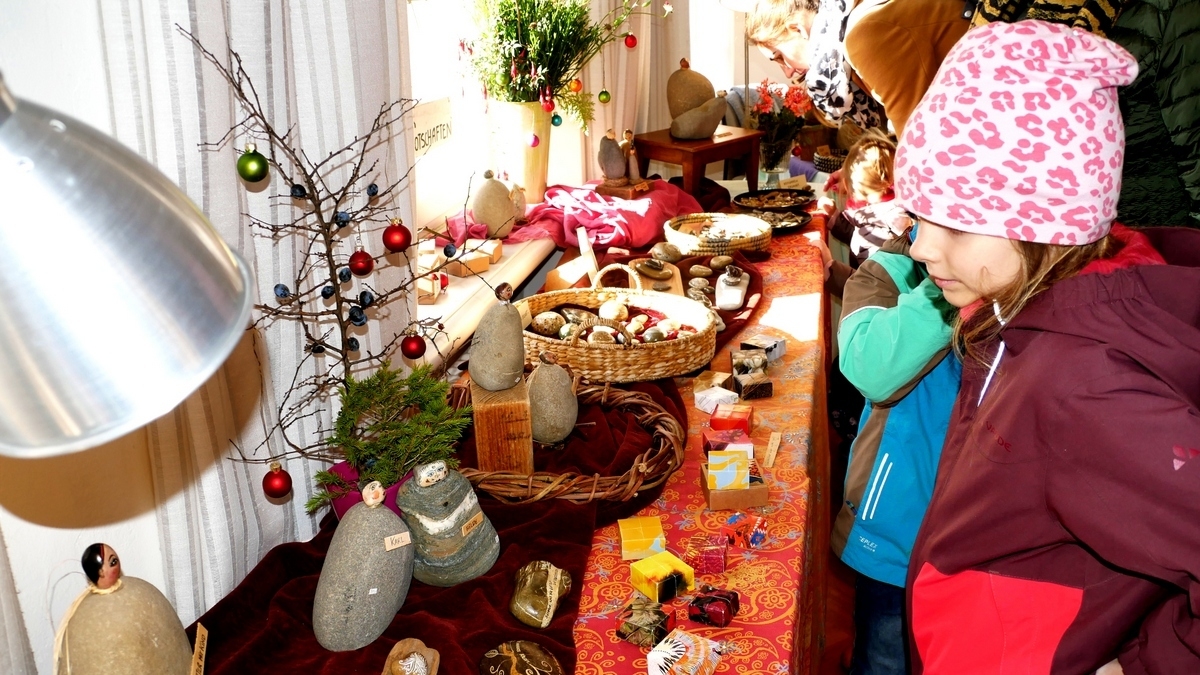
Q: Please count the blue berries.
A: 12